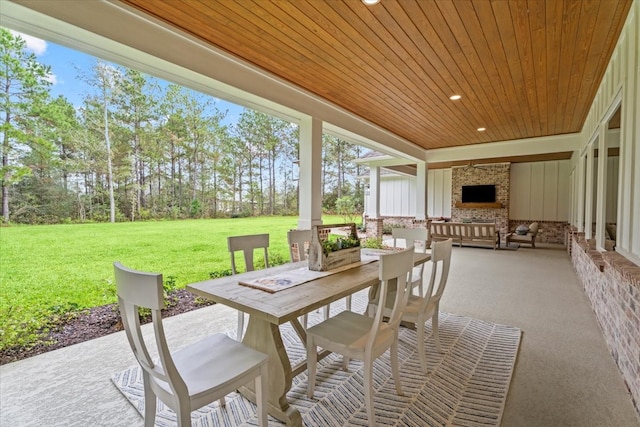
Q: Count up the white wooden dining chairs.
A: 6